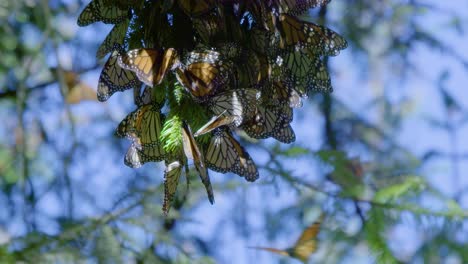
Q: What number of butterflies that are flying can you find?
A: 1